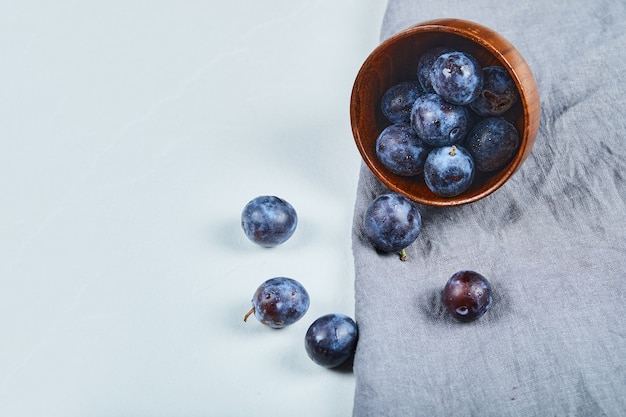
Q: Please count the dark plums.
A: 13